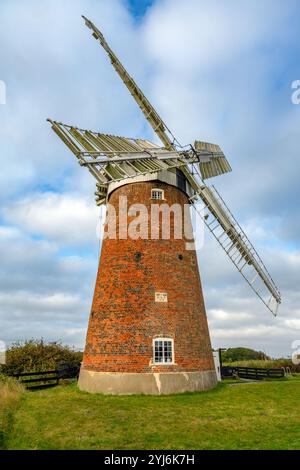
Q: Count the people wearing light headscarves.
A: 0